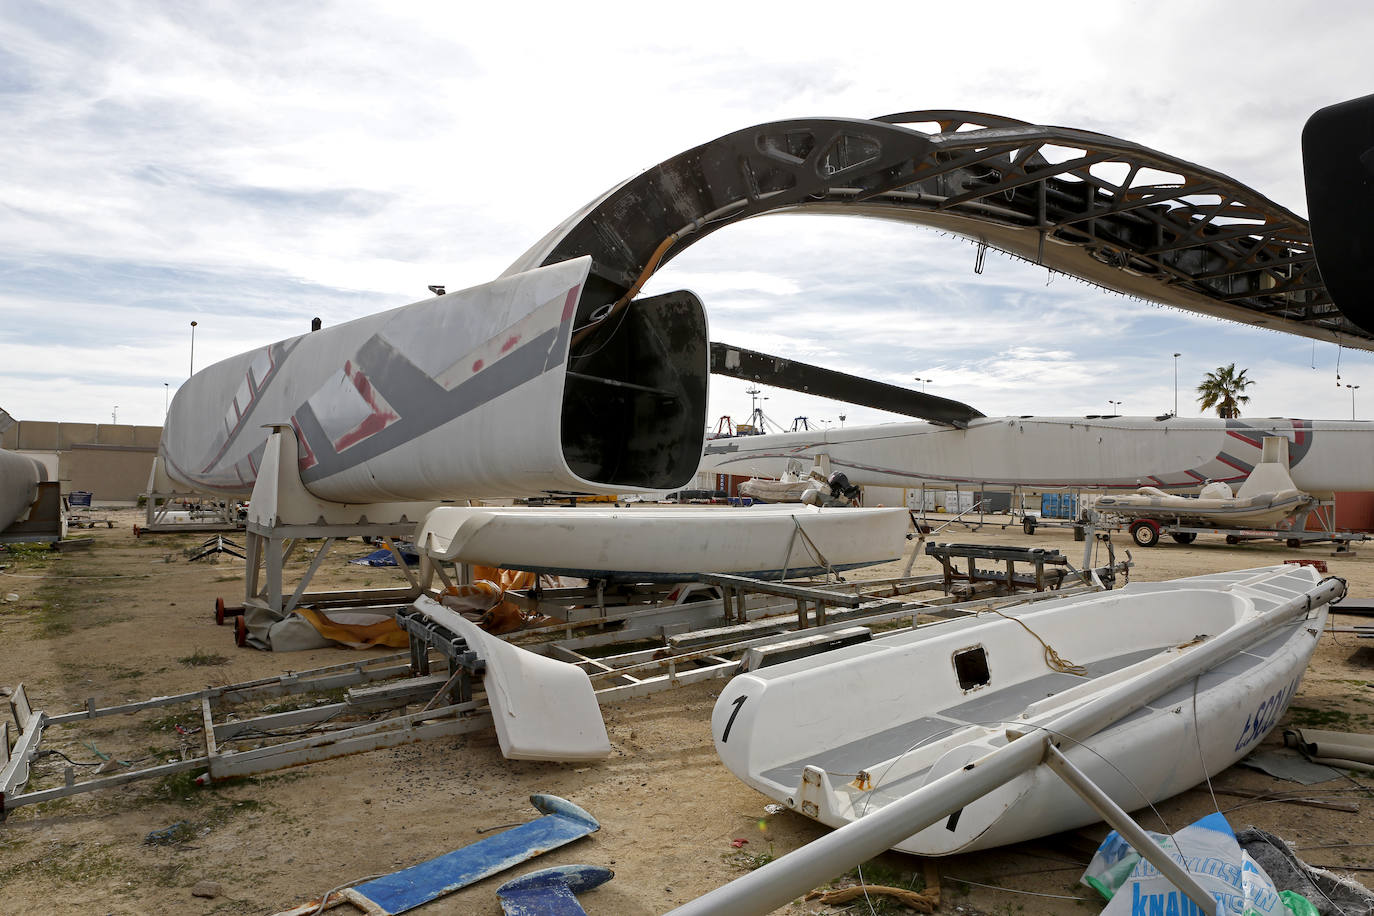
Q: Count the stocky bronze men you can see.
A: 0